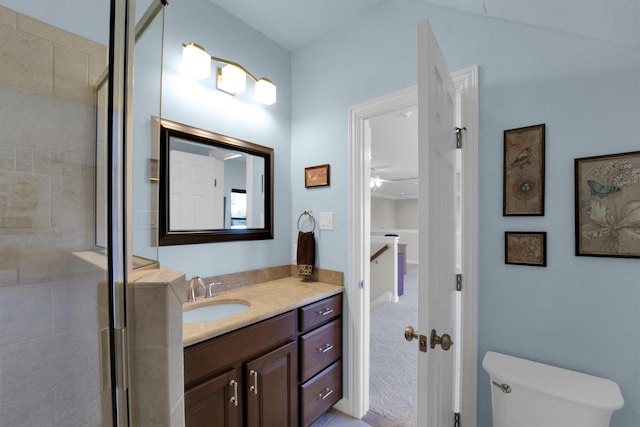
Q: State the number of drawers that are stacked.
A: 3